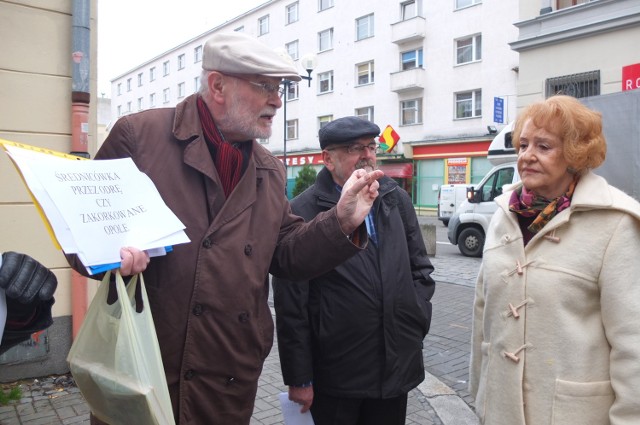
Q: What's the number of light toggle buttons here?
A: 4